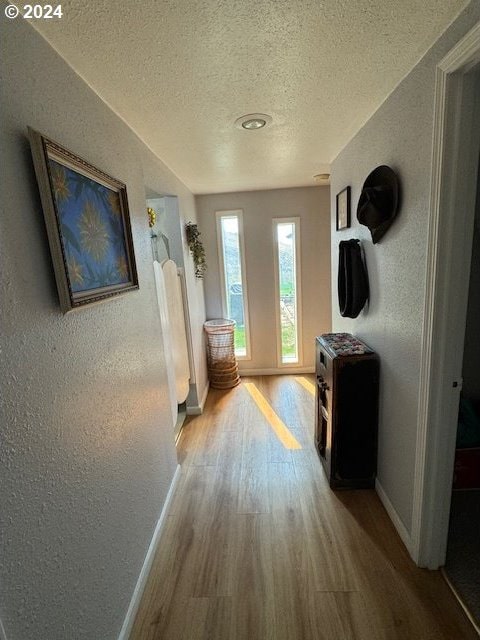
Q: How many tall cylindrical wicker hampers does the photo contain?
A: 1